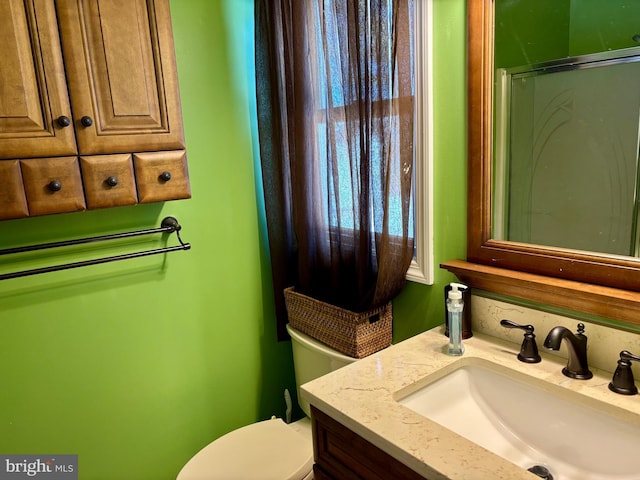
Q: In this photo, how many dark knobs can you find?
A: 5